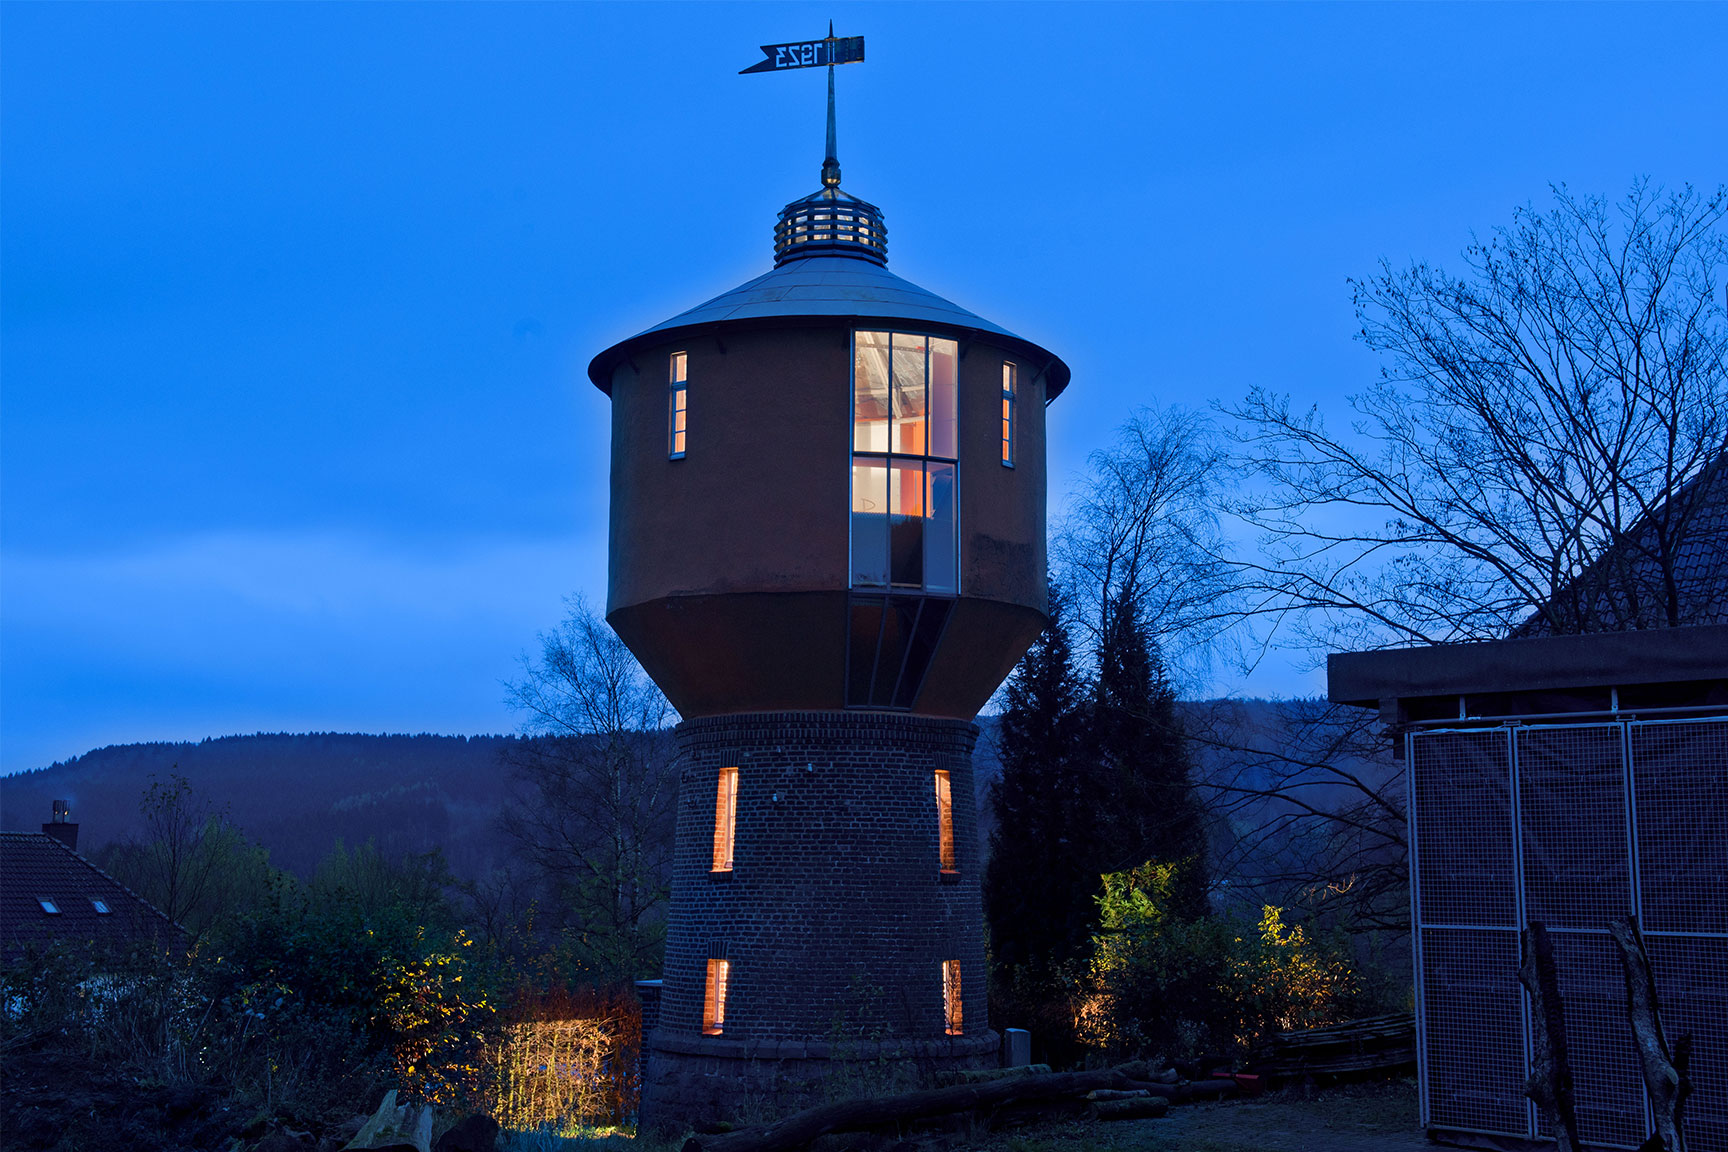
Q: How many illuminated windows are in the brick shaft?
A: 4